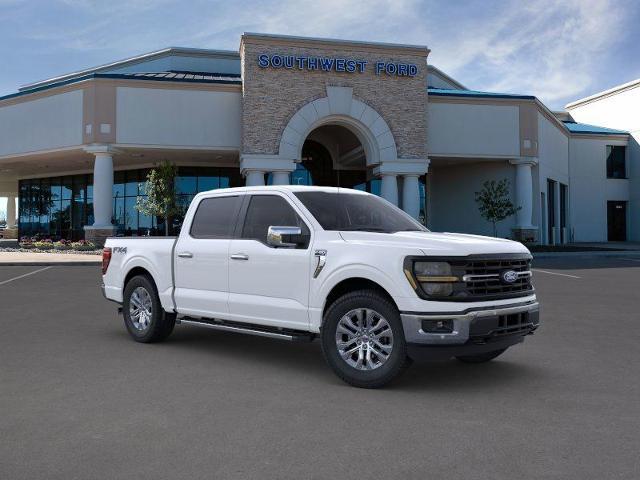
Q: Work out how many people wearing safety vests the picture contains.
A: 0